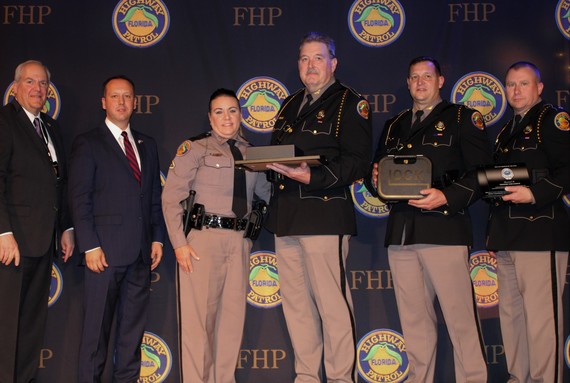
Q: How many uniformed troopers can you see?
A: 4